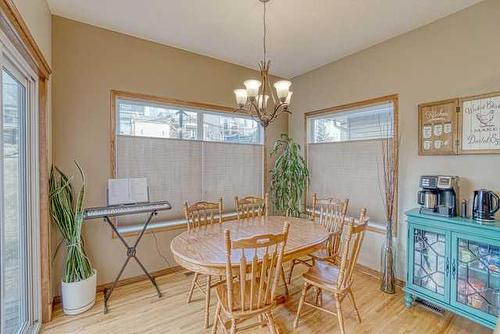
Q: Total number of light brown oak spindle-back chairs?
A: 5